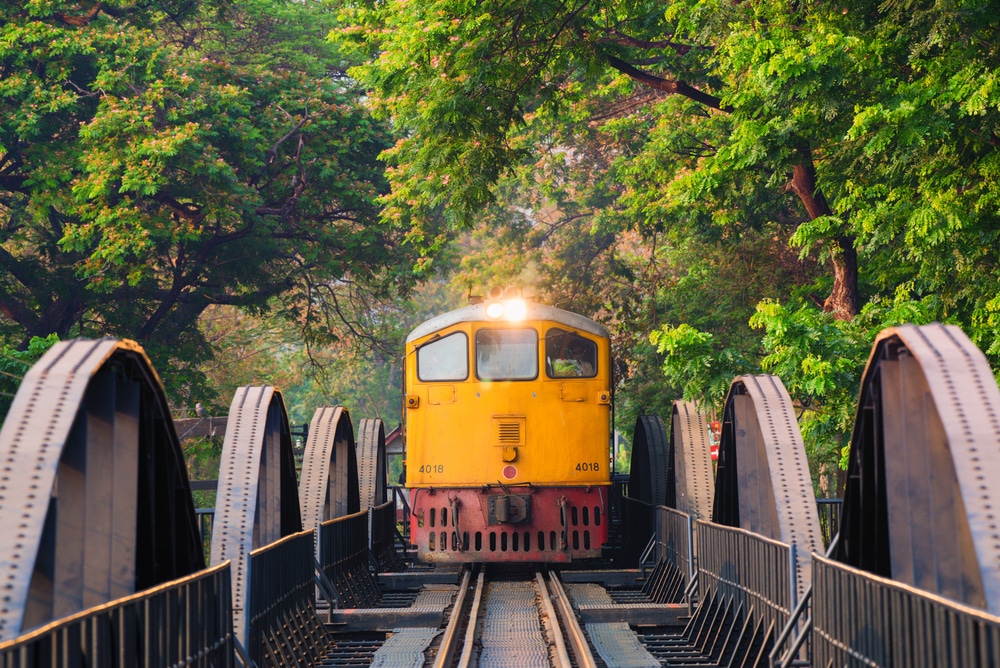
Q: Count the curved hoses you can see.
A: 2